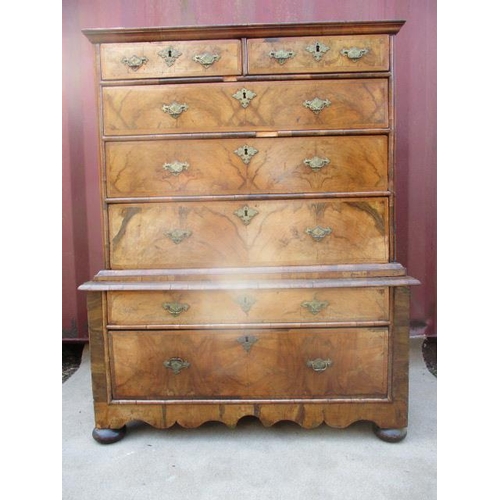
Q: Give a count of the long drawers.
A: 5